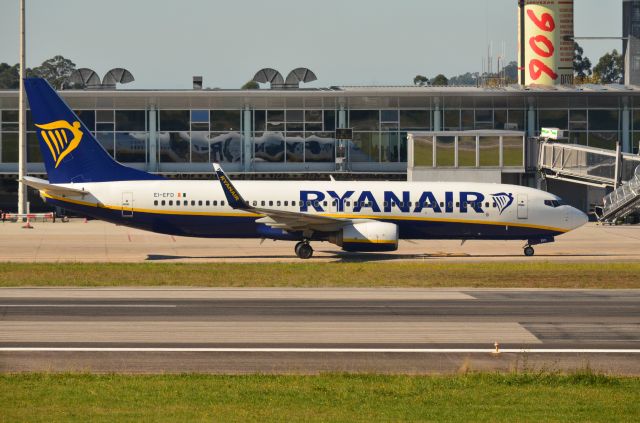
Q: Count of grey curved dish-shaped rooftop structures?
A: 4